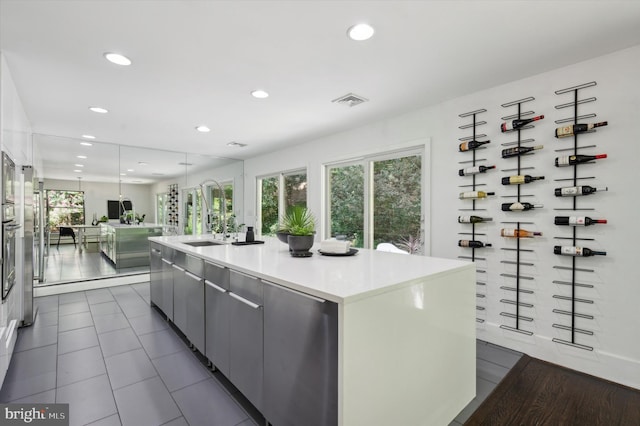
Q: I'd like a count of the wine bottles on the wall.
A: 15